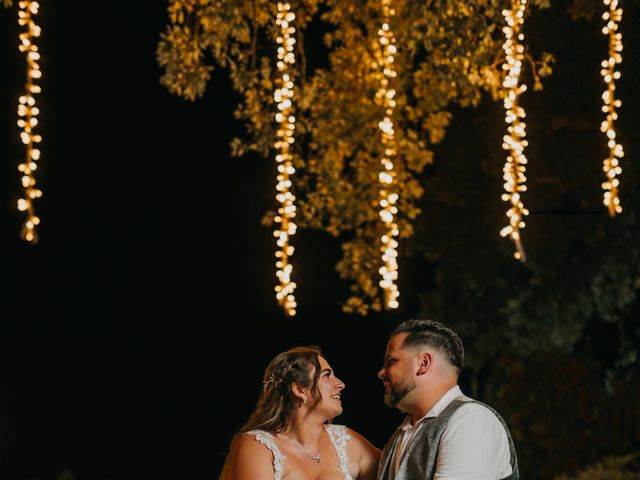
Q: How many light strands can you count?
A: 5